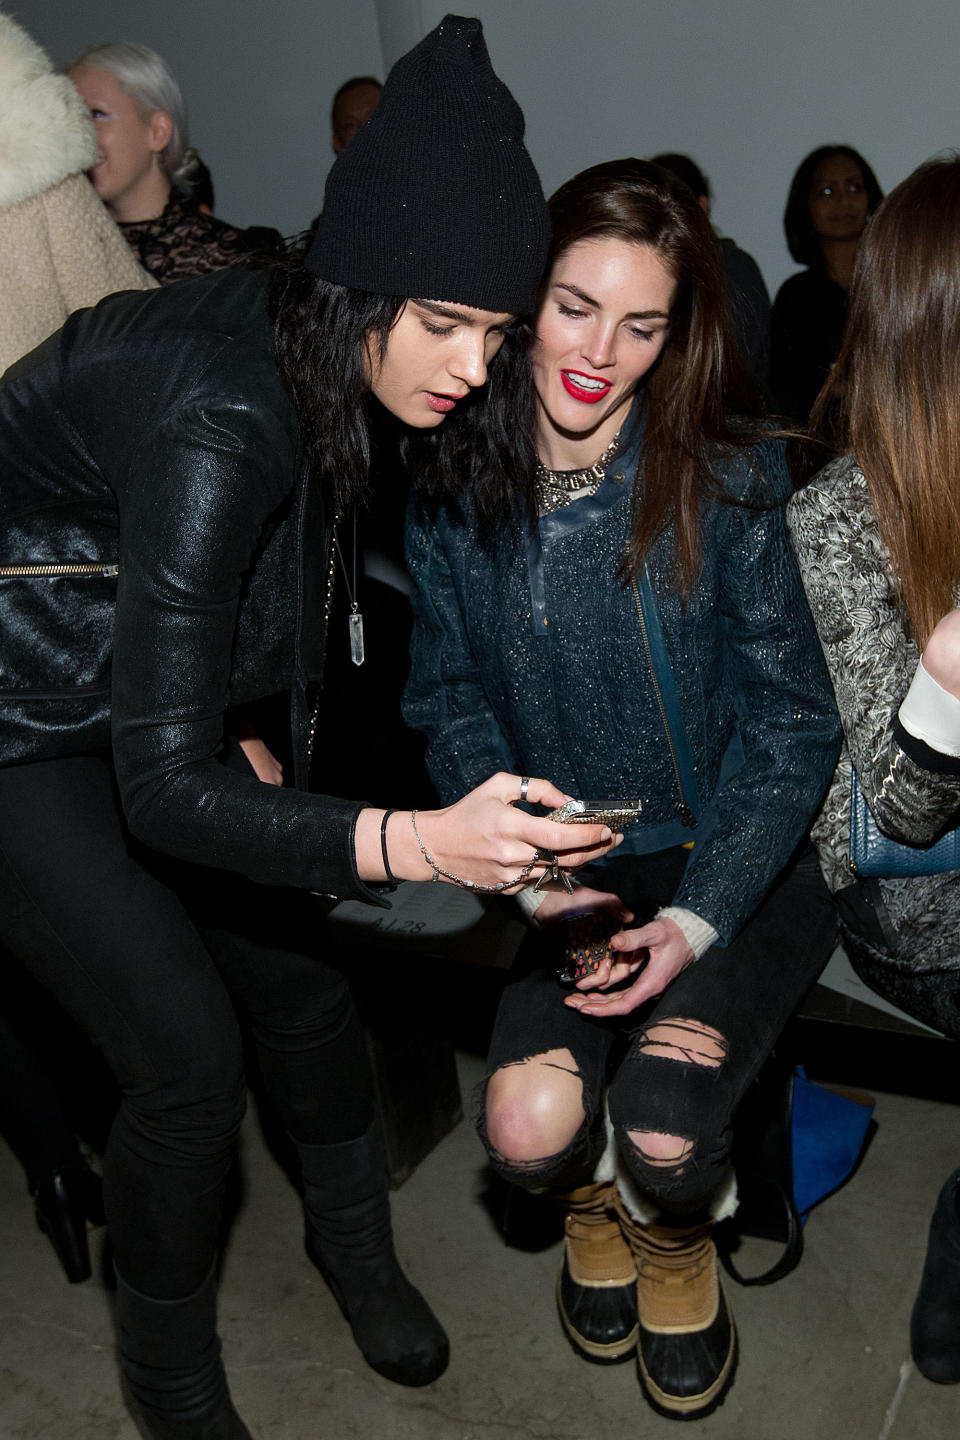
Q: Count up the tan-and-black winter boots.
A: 2